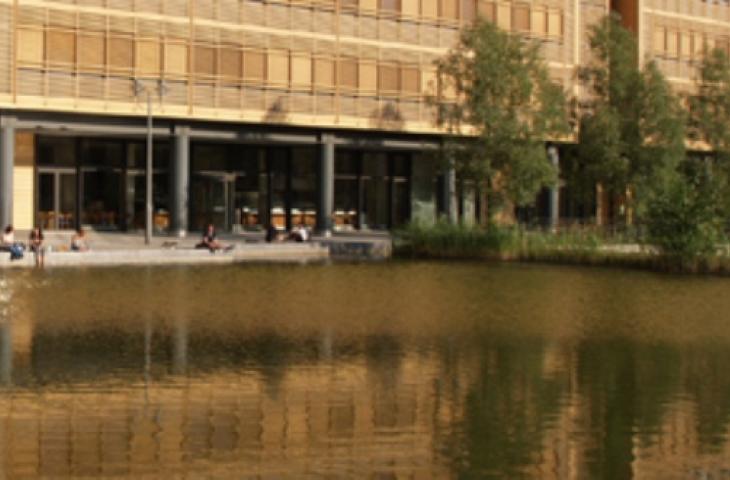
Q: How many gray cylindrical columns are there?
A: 5